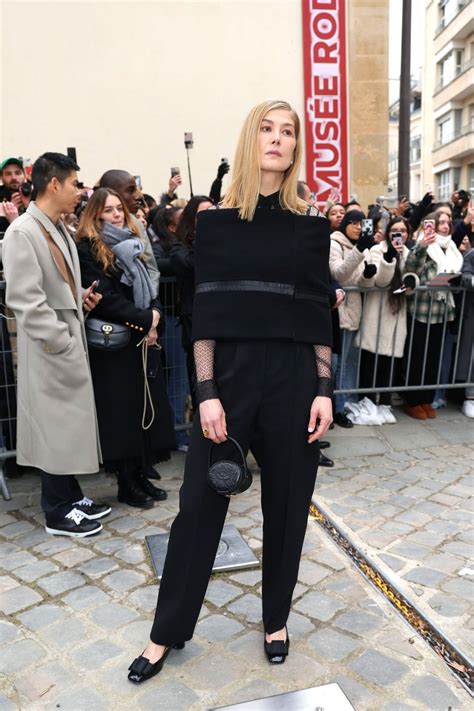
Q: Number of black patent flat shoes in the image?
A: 2